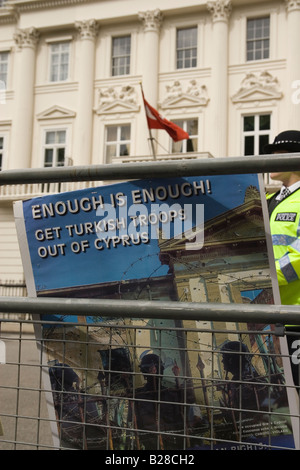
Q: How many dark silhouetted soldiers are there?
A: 3